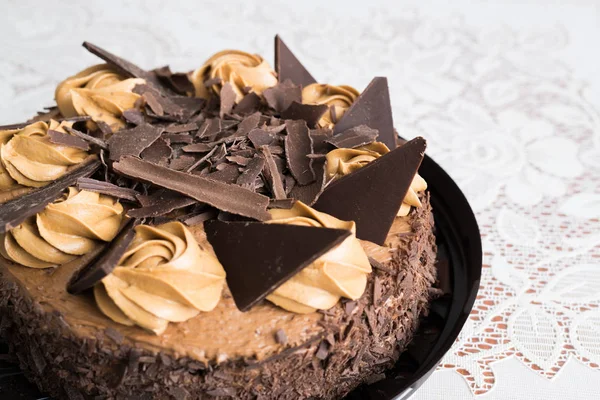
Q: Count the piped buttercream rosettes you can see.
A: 8